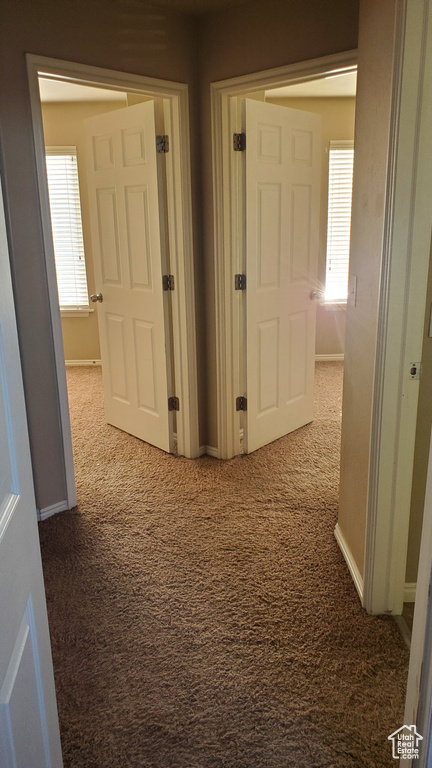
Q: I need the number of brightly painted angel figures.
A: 0